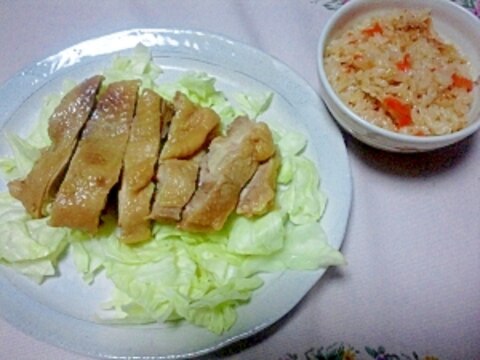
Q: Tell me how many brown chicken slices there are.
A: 6